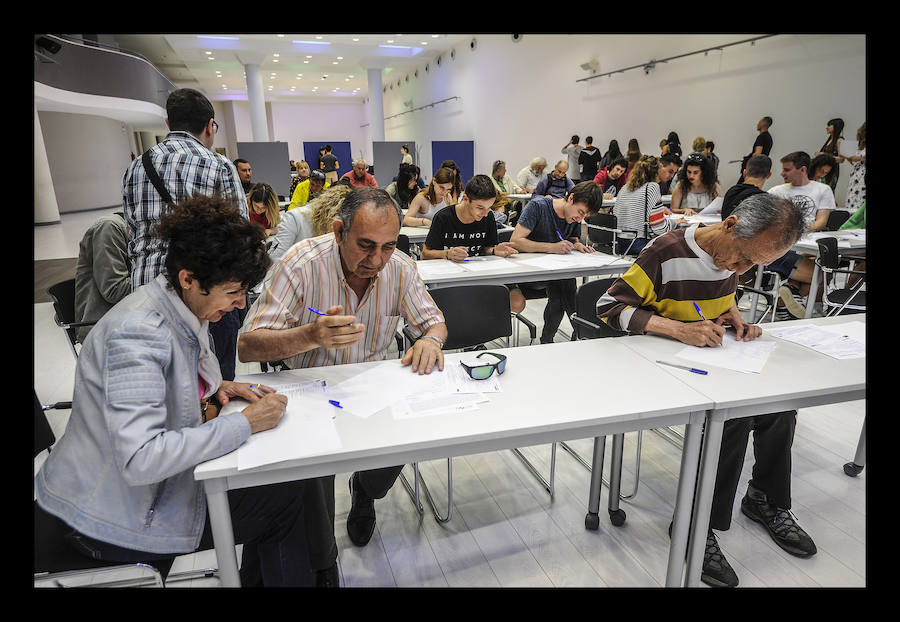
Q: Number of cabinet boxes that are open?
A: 0